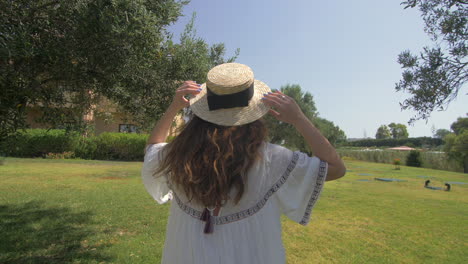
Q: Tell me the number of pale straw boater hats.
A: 1